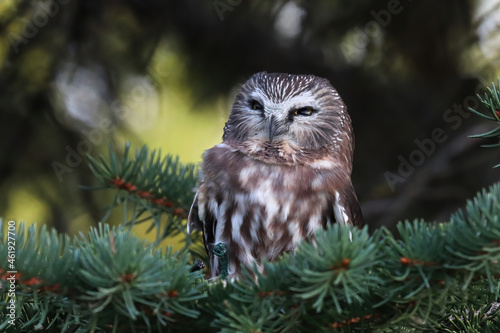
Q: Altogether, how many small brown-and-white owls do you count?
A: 1